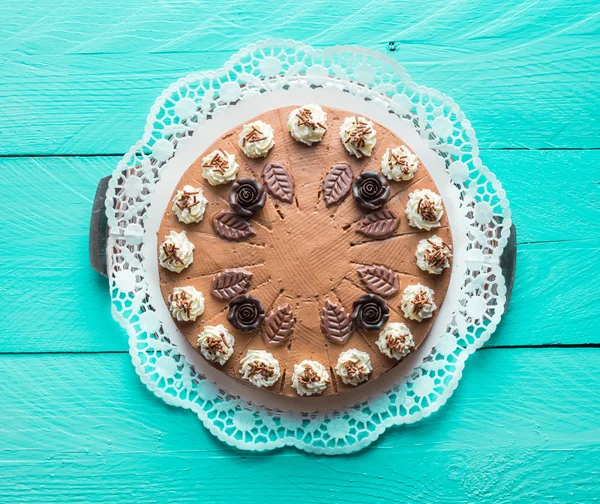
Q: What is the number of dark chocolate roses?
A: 4